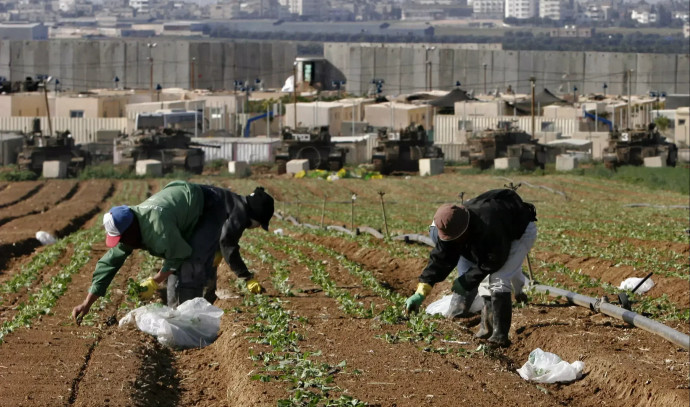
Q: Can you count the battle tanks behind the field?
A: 6